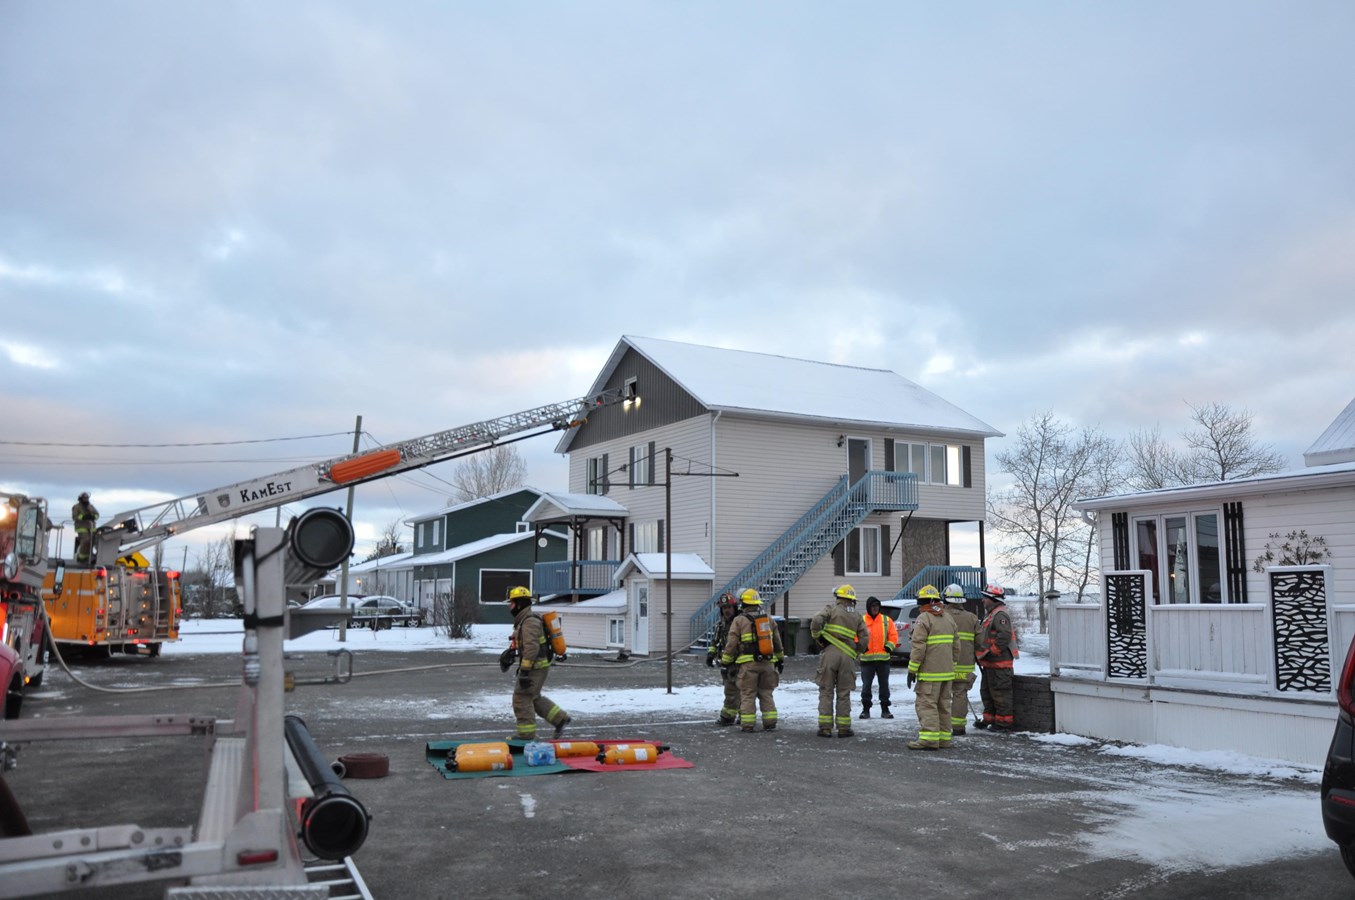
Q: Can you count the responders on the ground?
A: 8